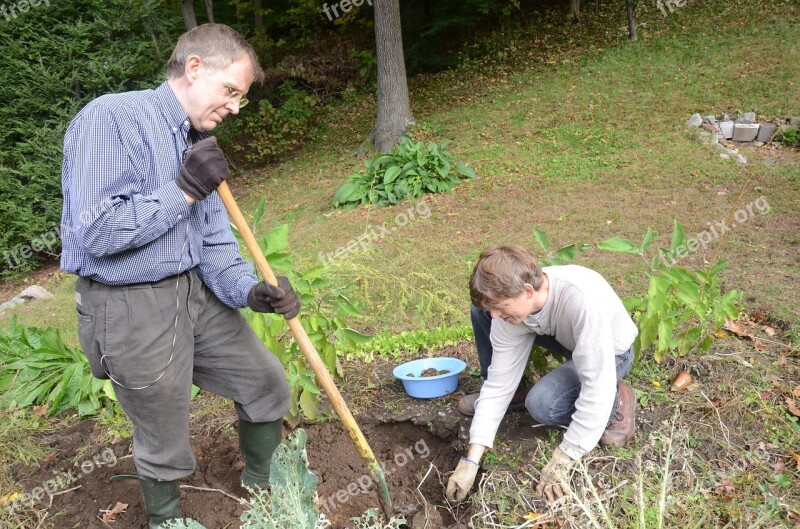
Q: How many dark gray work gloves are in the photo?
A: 2